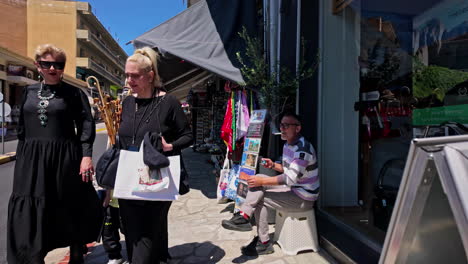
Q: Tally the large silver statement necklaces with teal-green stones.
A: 1